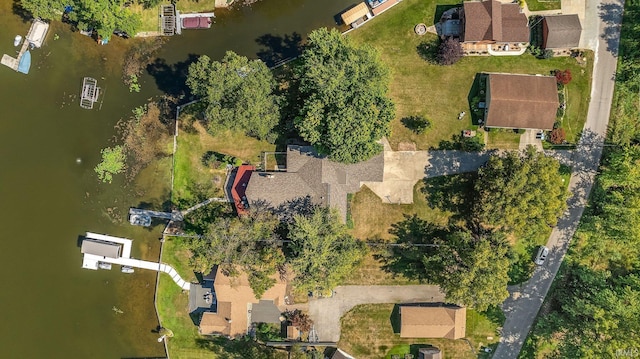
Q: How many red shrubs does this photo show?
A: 2